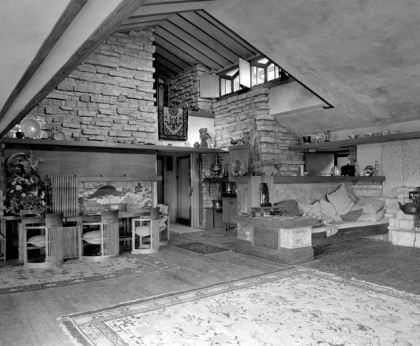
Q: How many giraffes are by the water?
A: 0